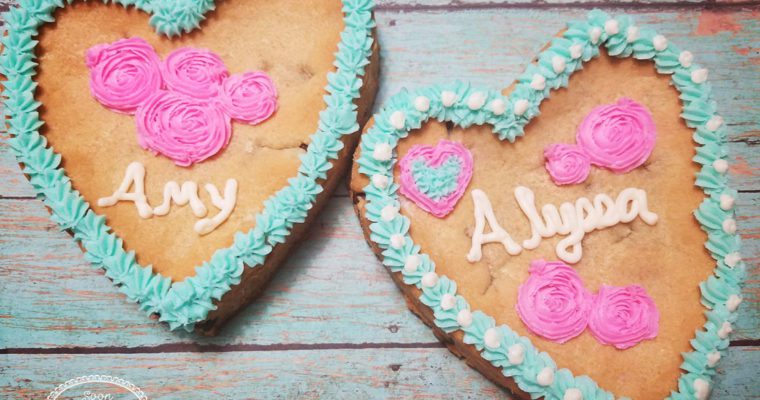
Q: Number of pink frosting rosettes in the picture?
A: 8